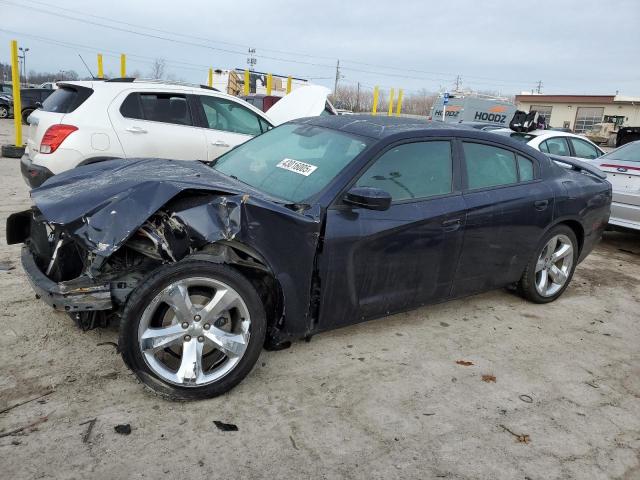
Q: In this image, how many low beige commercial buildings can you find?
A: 1